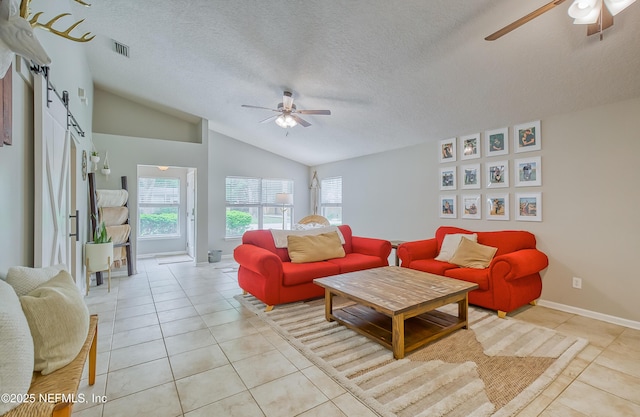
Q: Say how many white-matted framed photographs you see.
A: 12